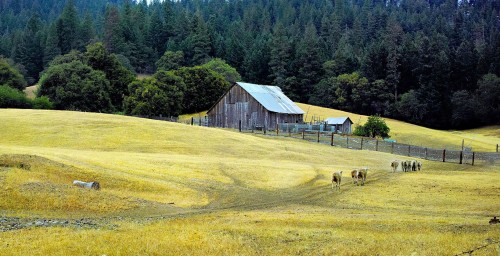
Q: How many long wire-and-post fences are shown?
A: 1